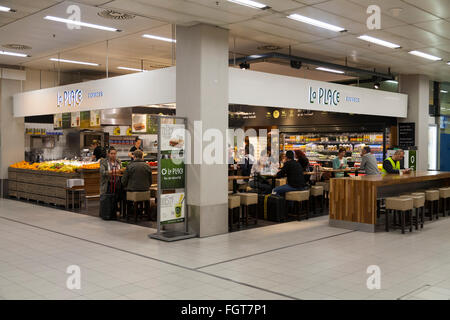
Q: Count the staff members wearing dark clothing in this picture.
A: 2